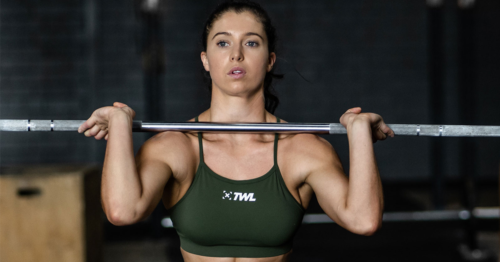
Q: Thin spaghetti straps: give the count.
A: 2